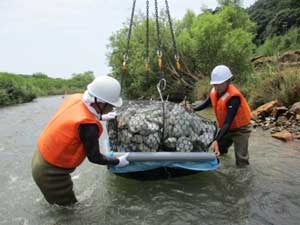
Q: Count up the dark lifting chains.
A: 4